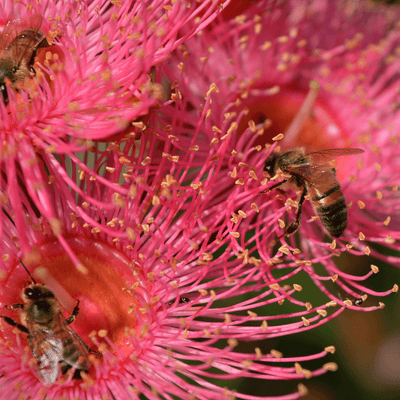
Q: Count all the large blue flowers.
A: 0